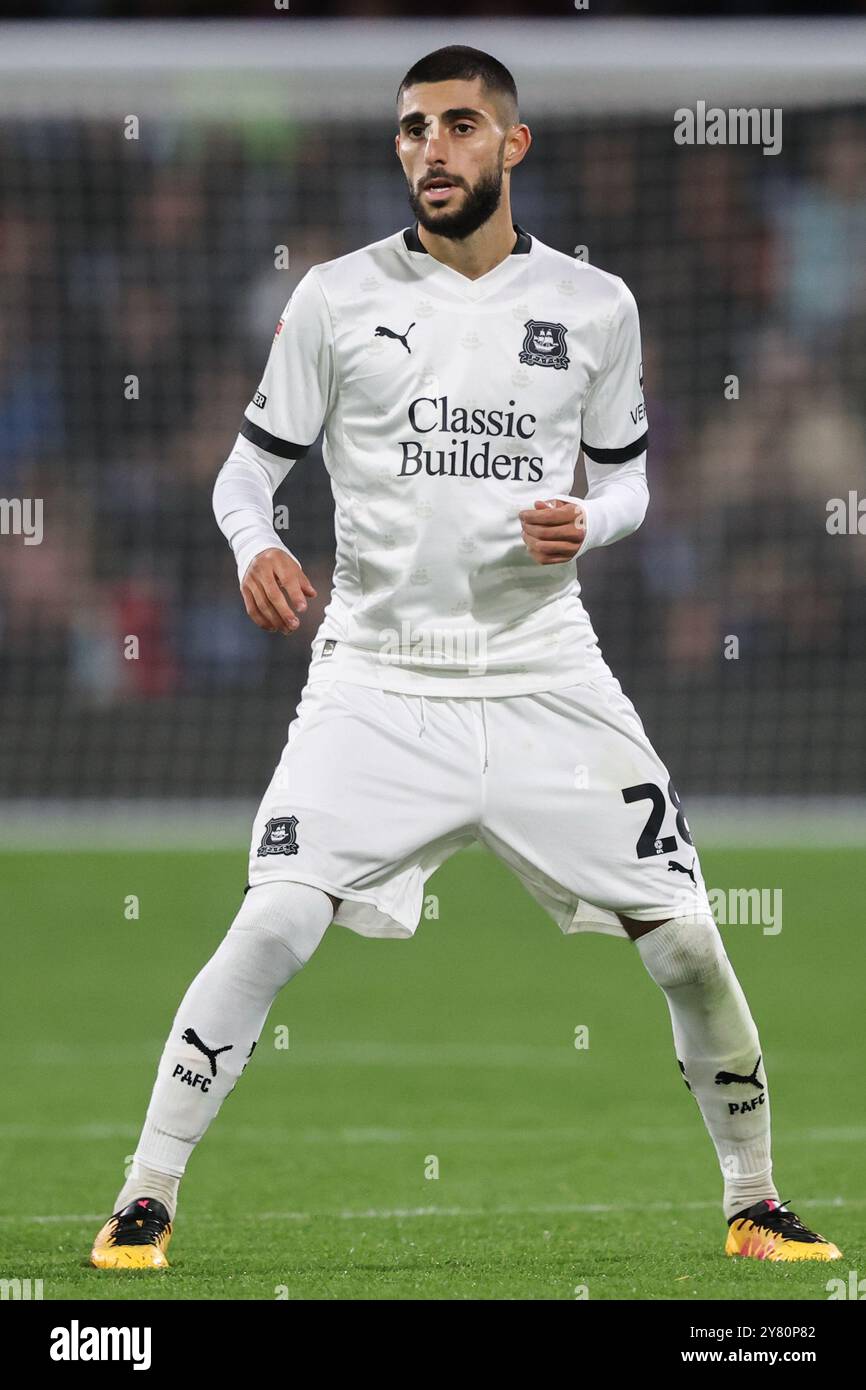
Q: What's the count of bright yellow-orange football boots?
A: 2